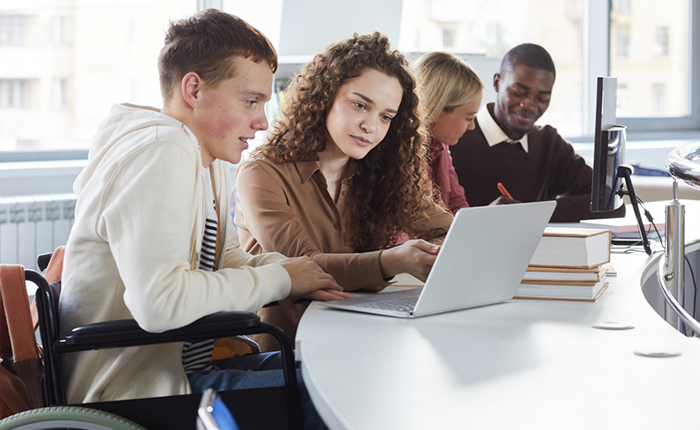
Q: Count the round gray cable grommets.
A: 2